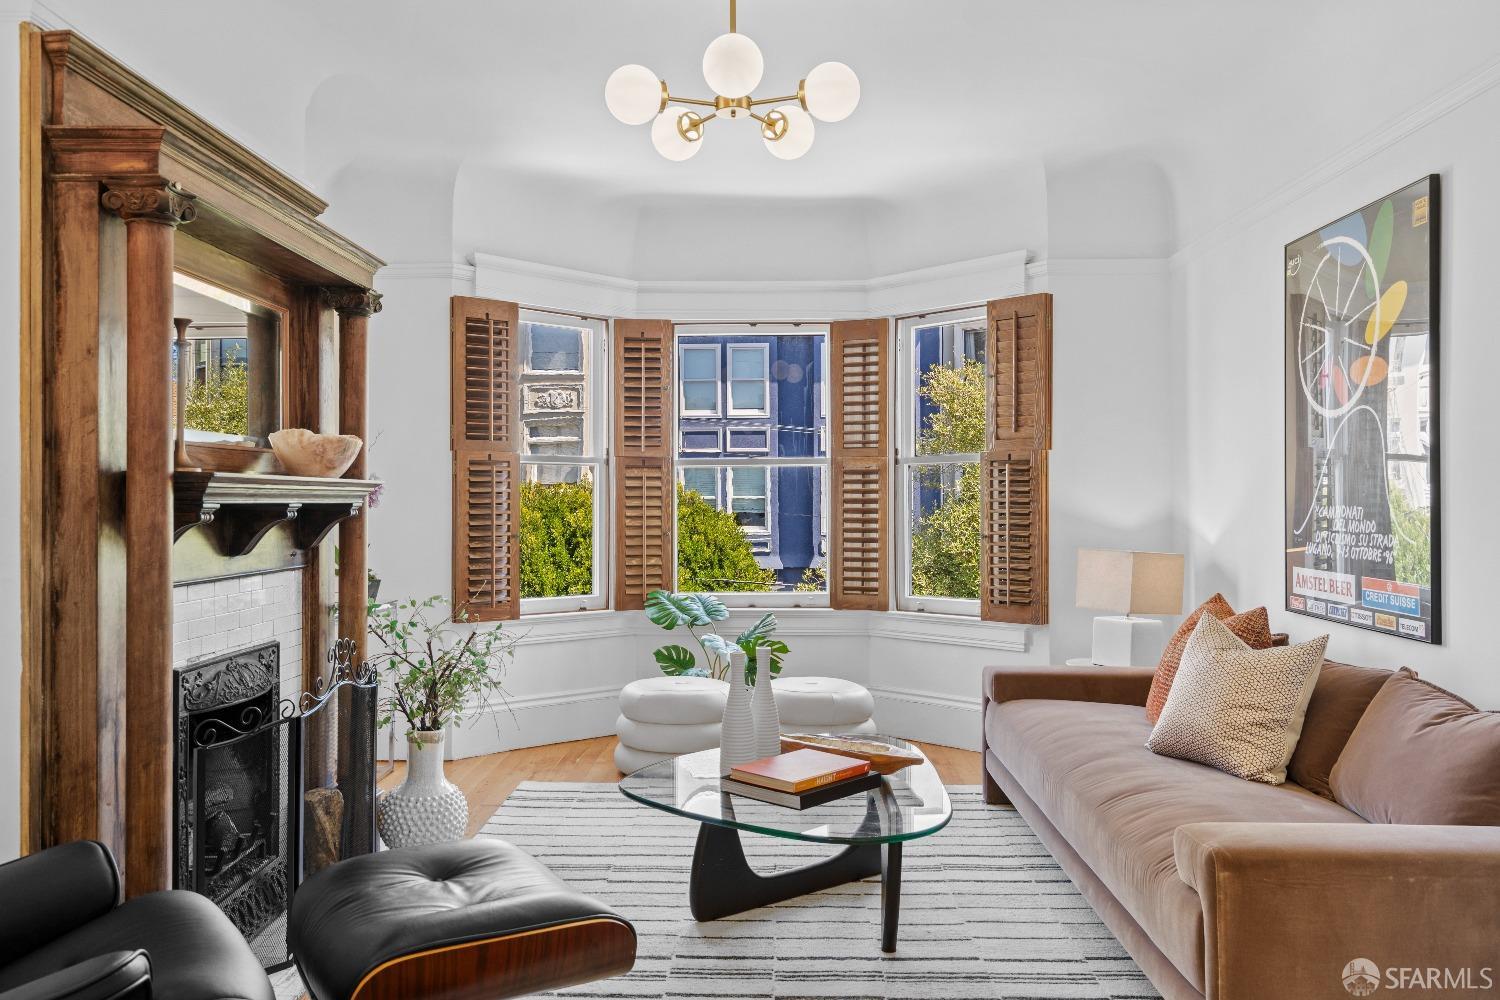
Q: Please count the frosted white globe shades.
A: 5